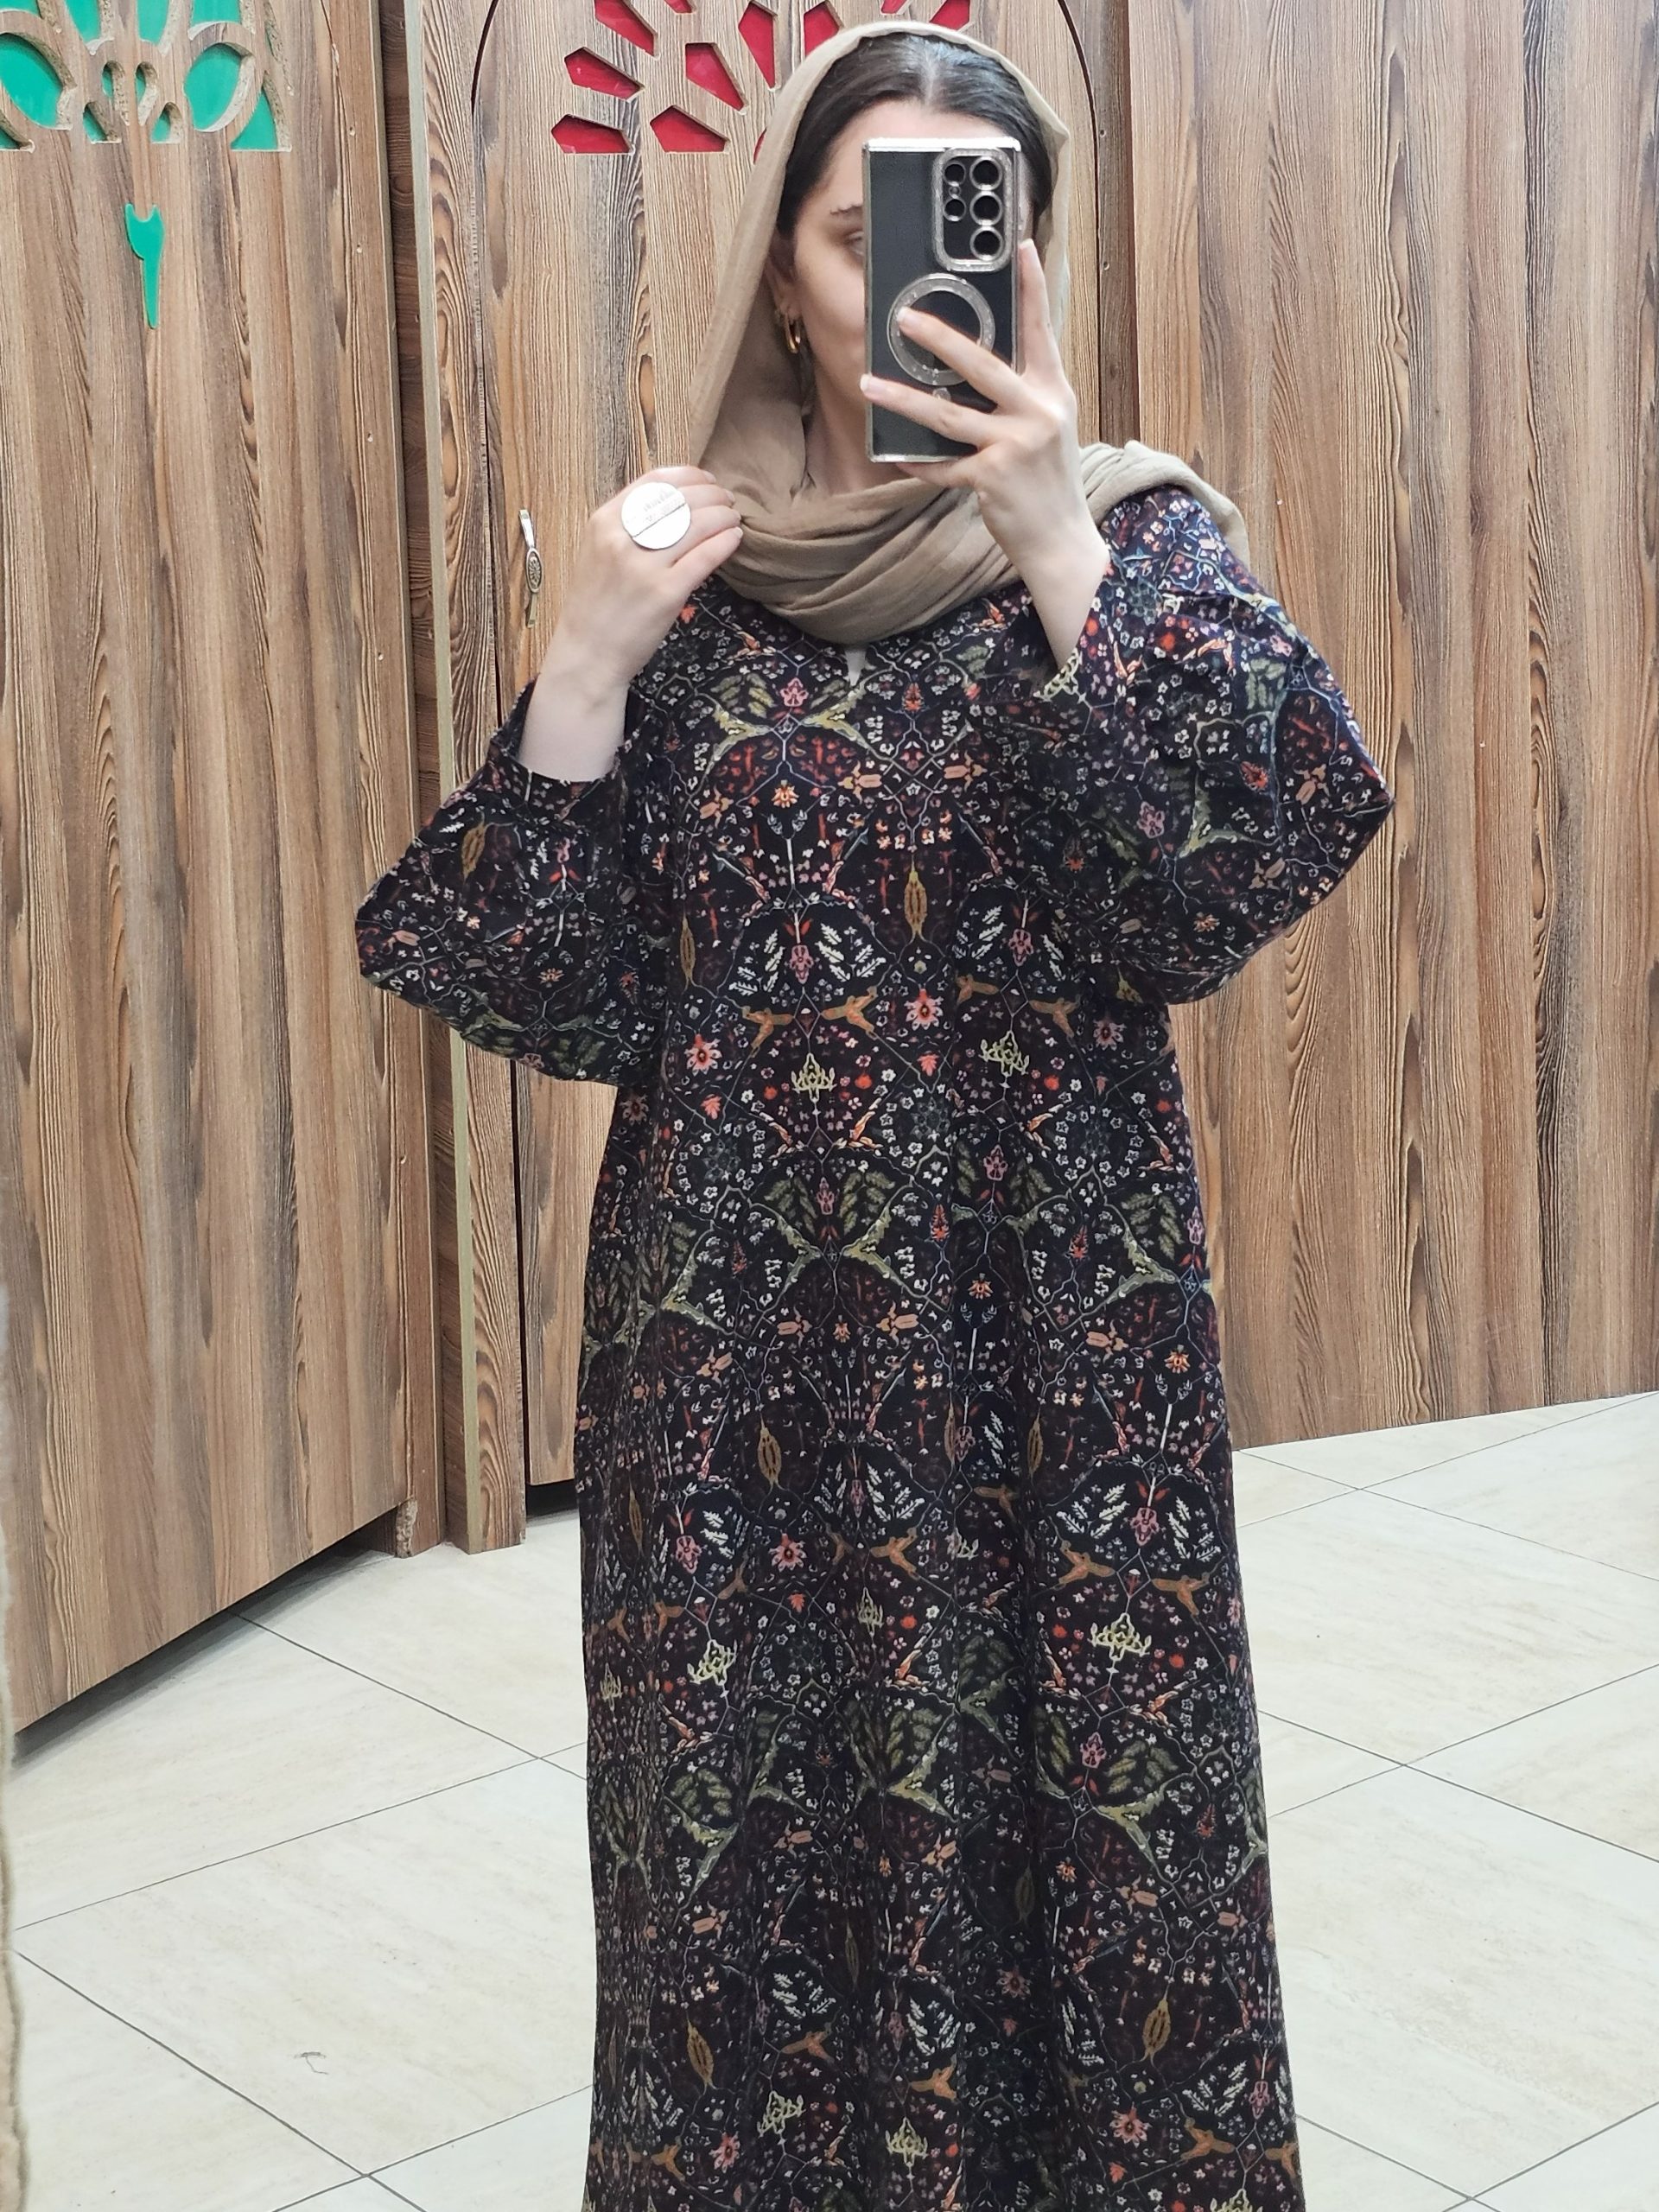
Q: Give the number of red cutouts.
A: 11